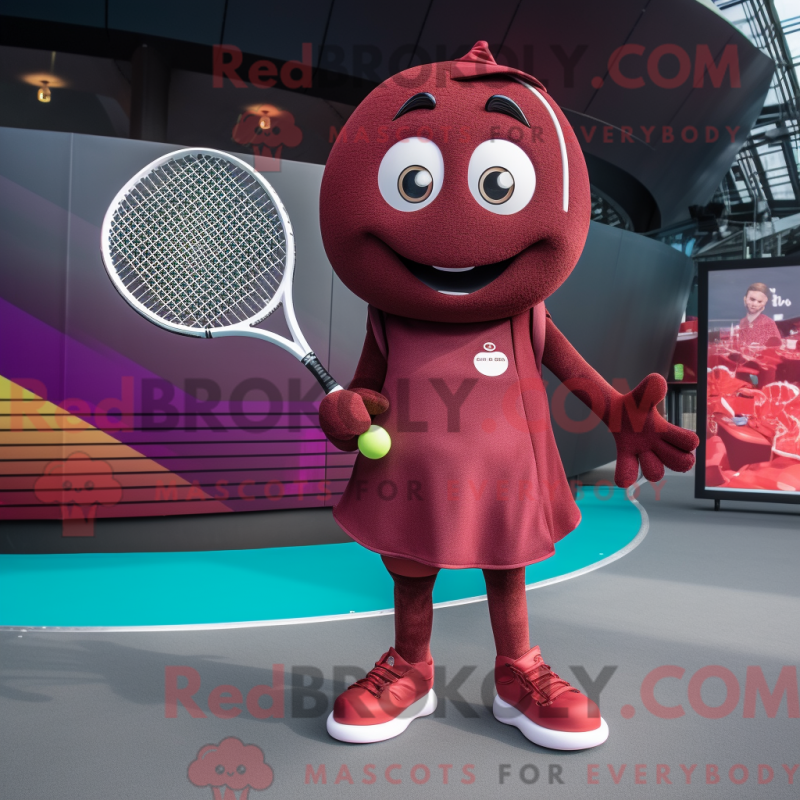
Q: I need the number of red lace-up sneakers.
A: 2